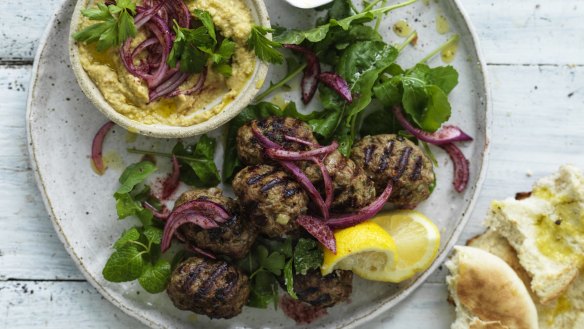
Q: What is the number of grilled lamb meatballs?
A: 7